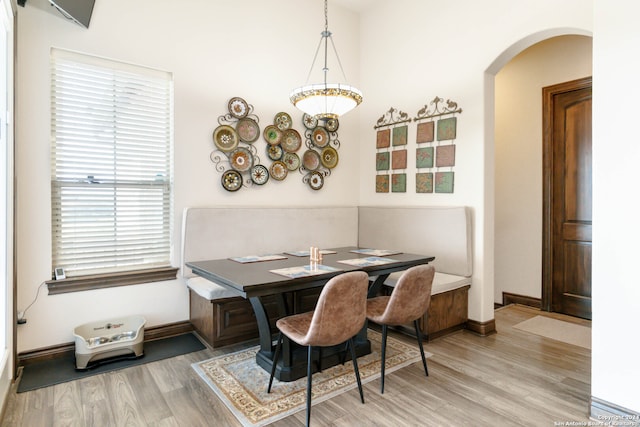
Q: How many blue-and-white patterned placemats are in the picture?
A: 5